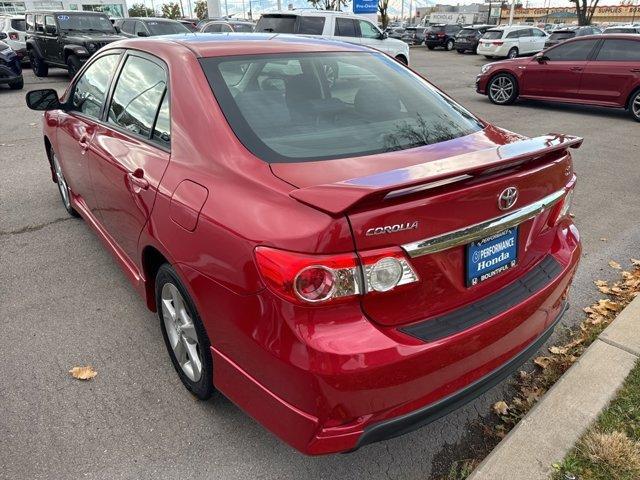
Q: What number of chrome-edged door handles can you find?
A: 0